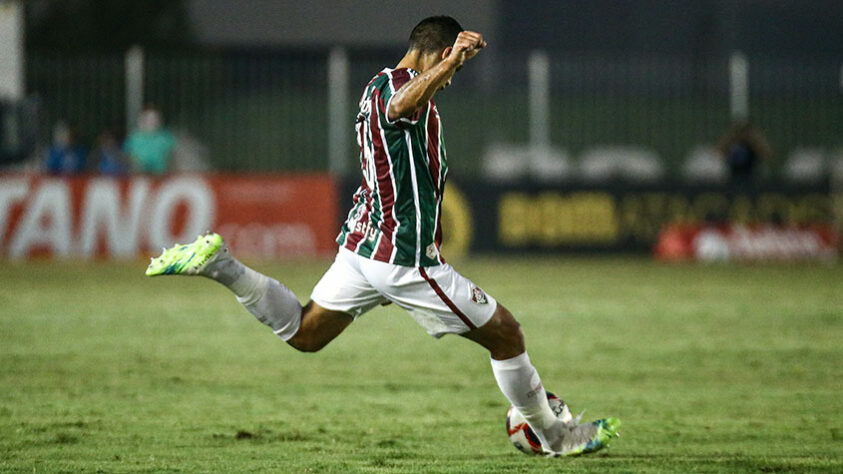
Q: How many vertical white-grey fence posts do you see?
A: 4